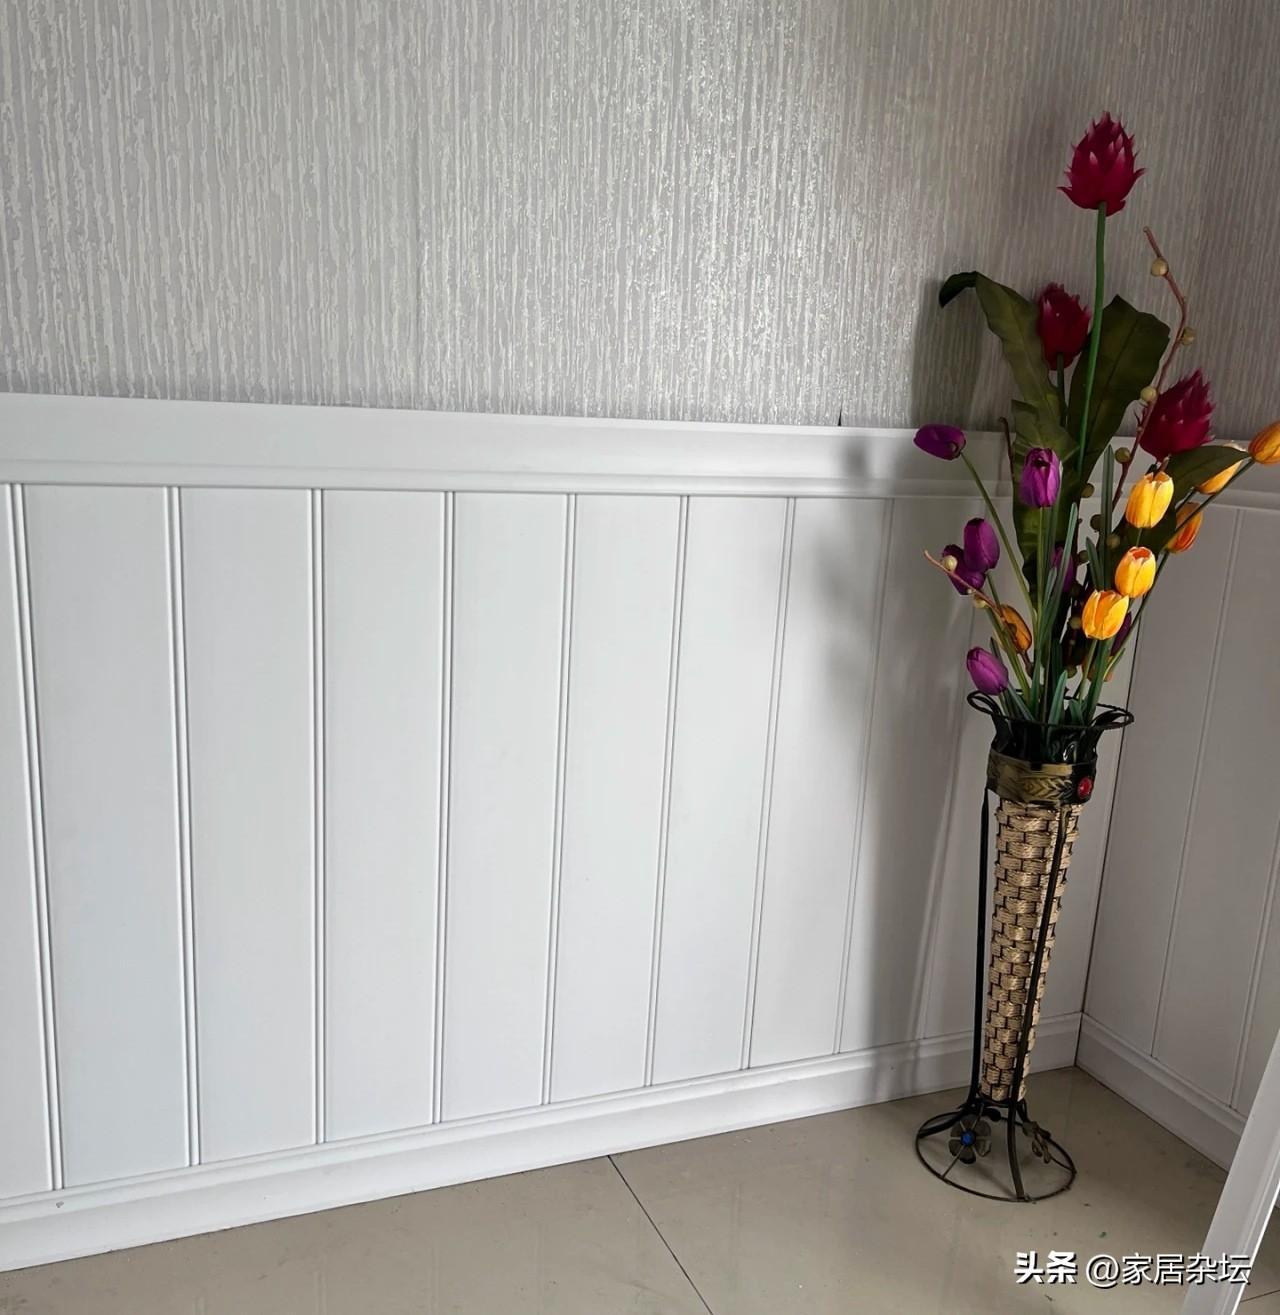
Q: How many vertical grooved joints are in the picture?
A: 11